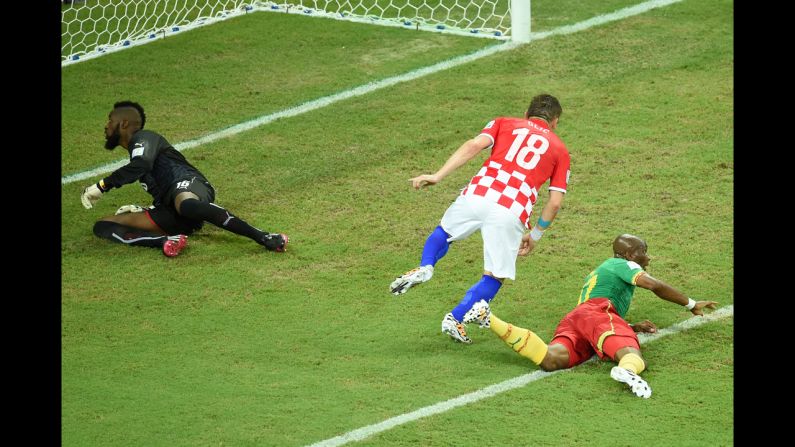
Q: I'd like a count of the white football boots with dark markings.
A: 4